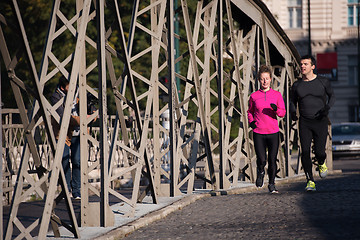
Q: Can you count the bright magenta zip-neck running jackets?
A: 1